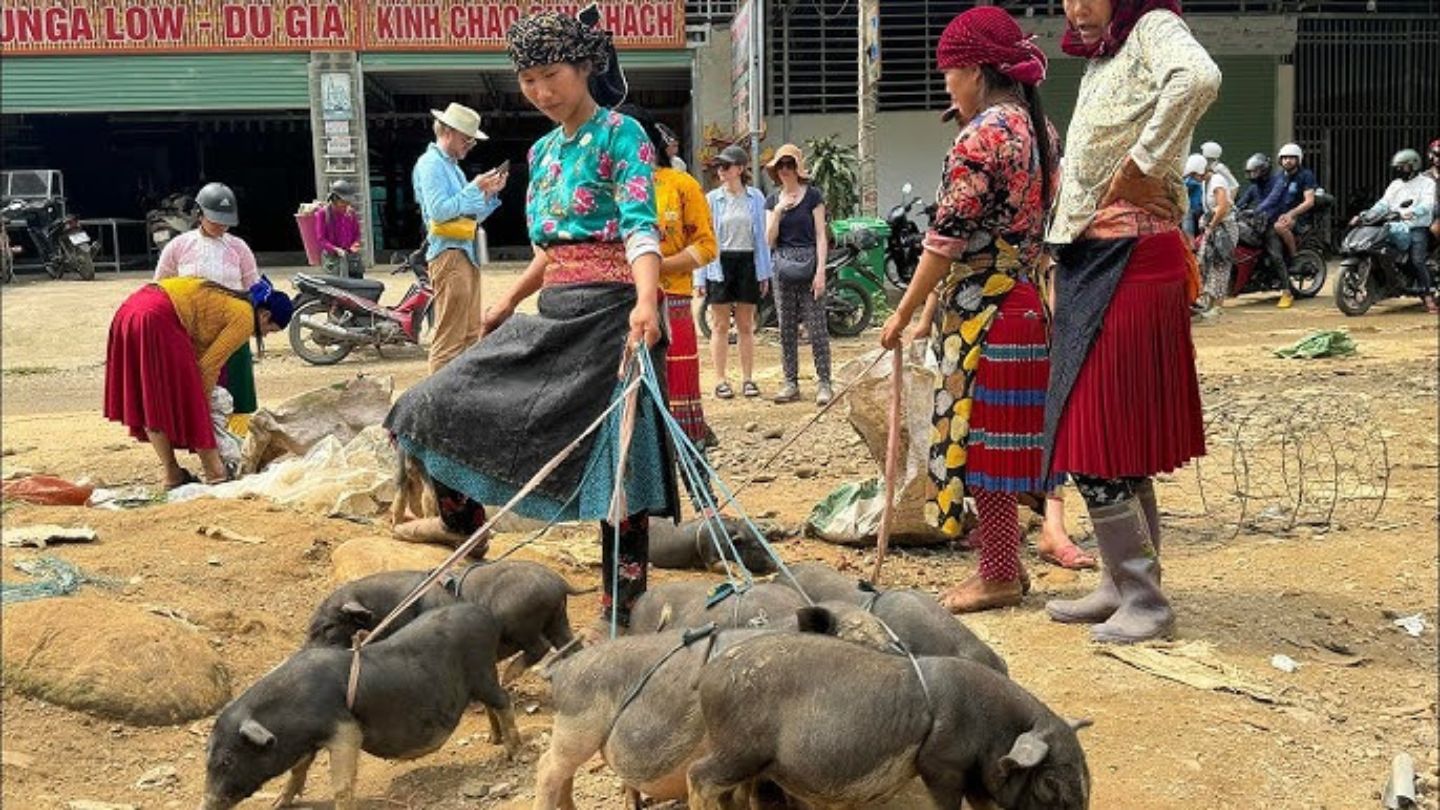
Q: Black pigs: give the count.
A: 7